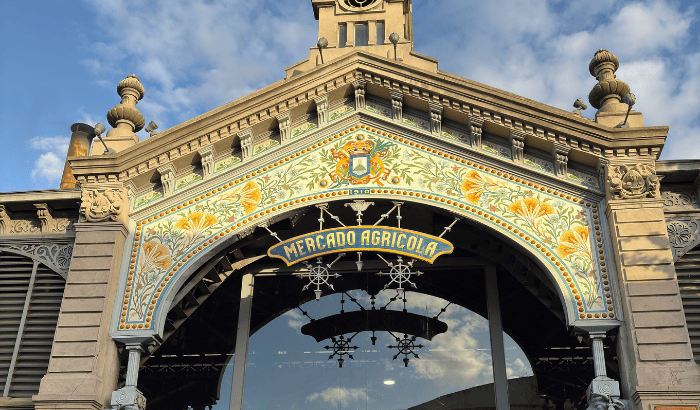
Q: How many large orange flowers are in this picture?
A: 6